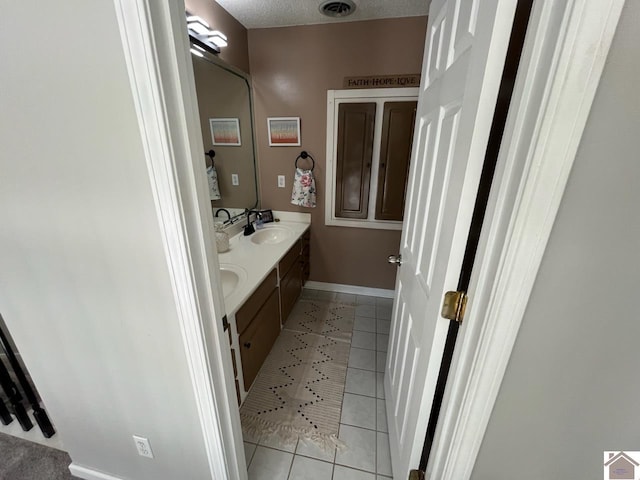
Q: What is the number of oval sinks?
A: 2